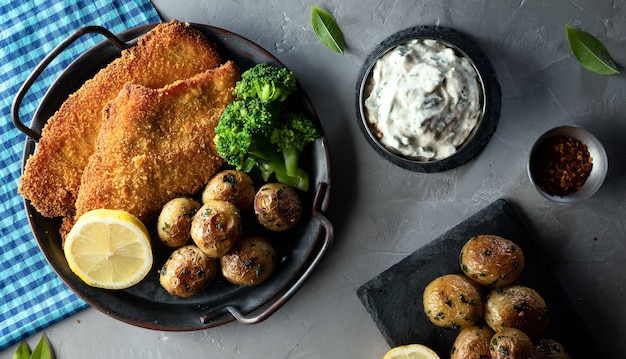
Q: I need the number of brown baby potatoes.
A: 12